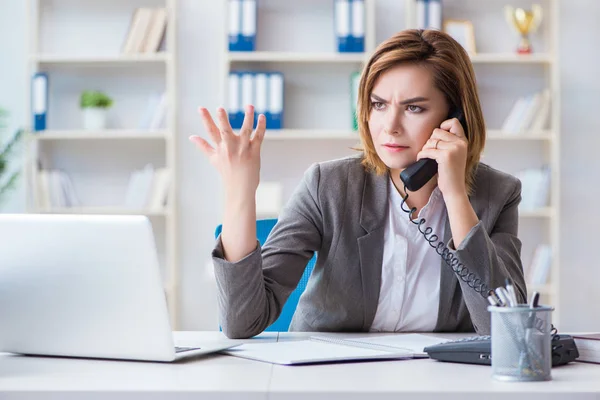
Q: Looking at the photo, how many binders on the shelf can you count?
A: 12